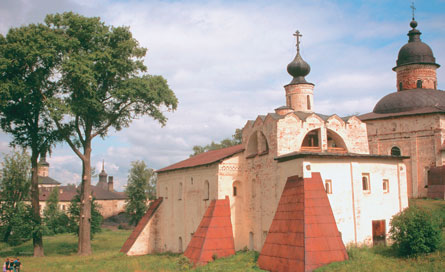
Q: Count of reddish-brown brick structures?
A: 3